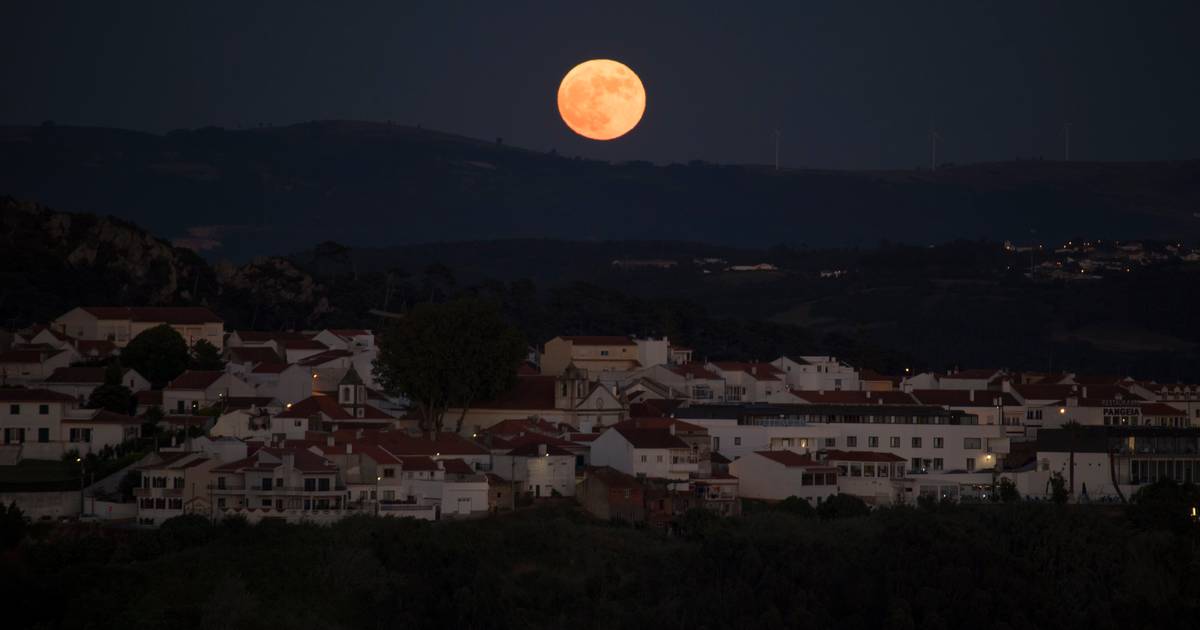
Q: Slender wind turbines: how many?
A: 3